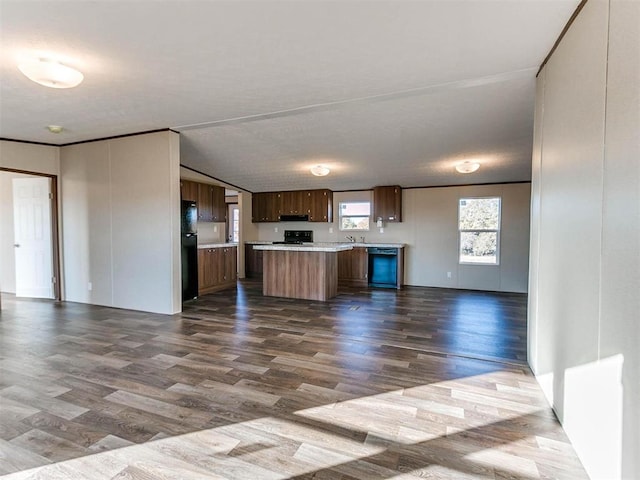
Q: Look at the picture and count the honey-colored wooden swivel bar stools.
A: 0